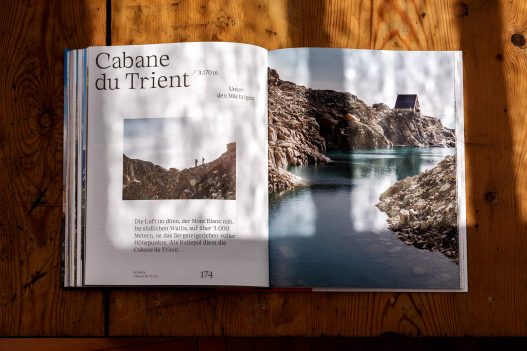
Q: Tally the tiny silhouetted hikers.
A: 2